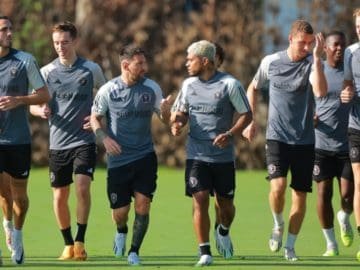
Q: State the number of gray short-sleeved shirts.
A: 7